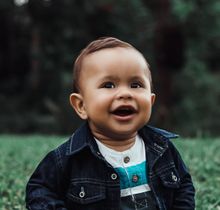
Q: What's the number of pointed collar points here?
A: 2